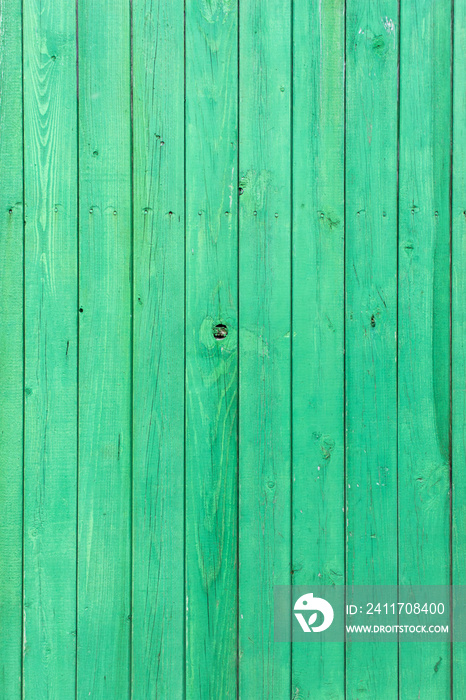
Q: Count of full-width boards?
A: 8